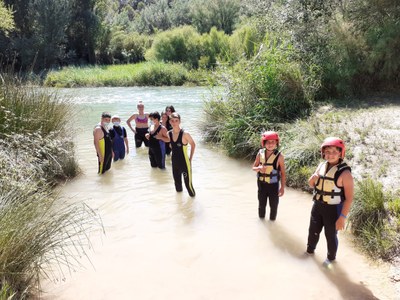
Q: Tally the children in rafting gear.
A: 2